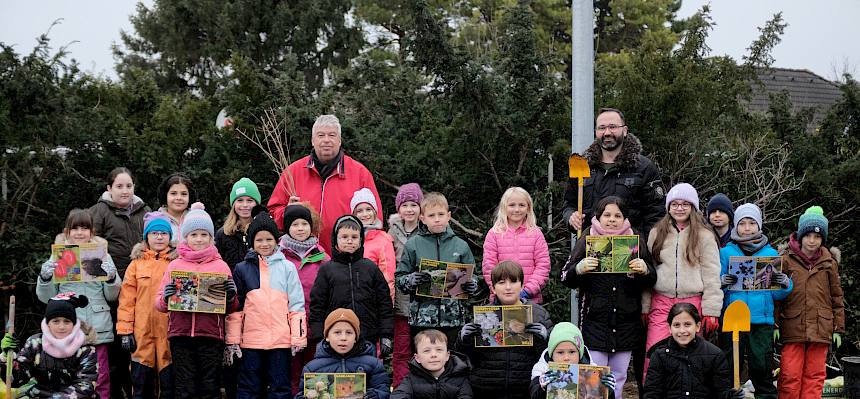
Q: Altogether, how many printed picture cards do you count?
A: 8